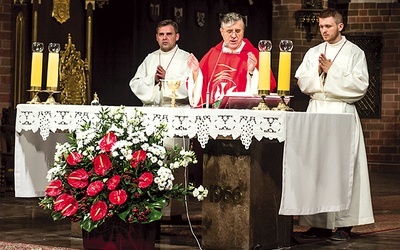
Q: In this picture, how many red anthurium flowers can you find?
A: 13